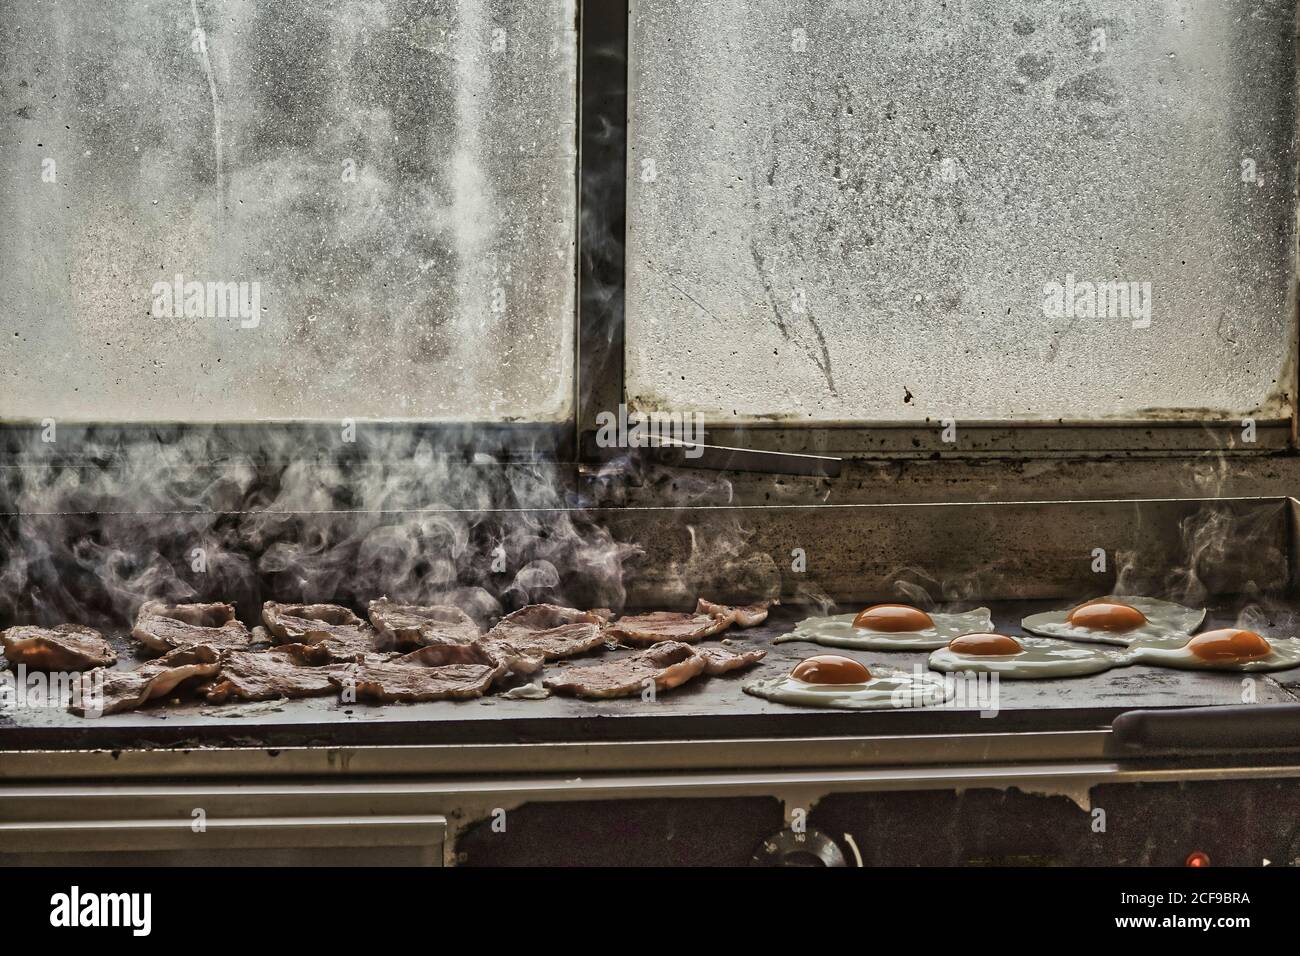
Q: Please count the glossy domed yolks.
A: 5